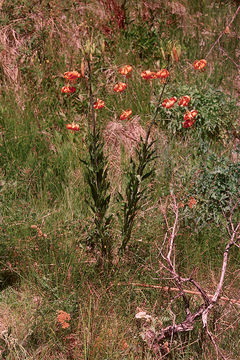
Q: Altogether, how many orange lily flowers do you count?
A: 14